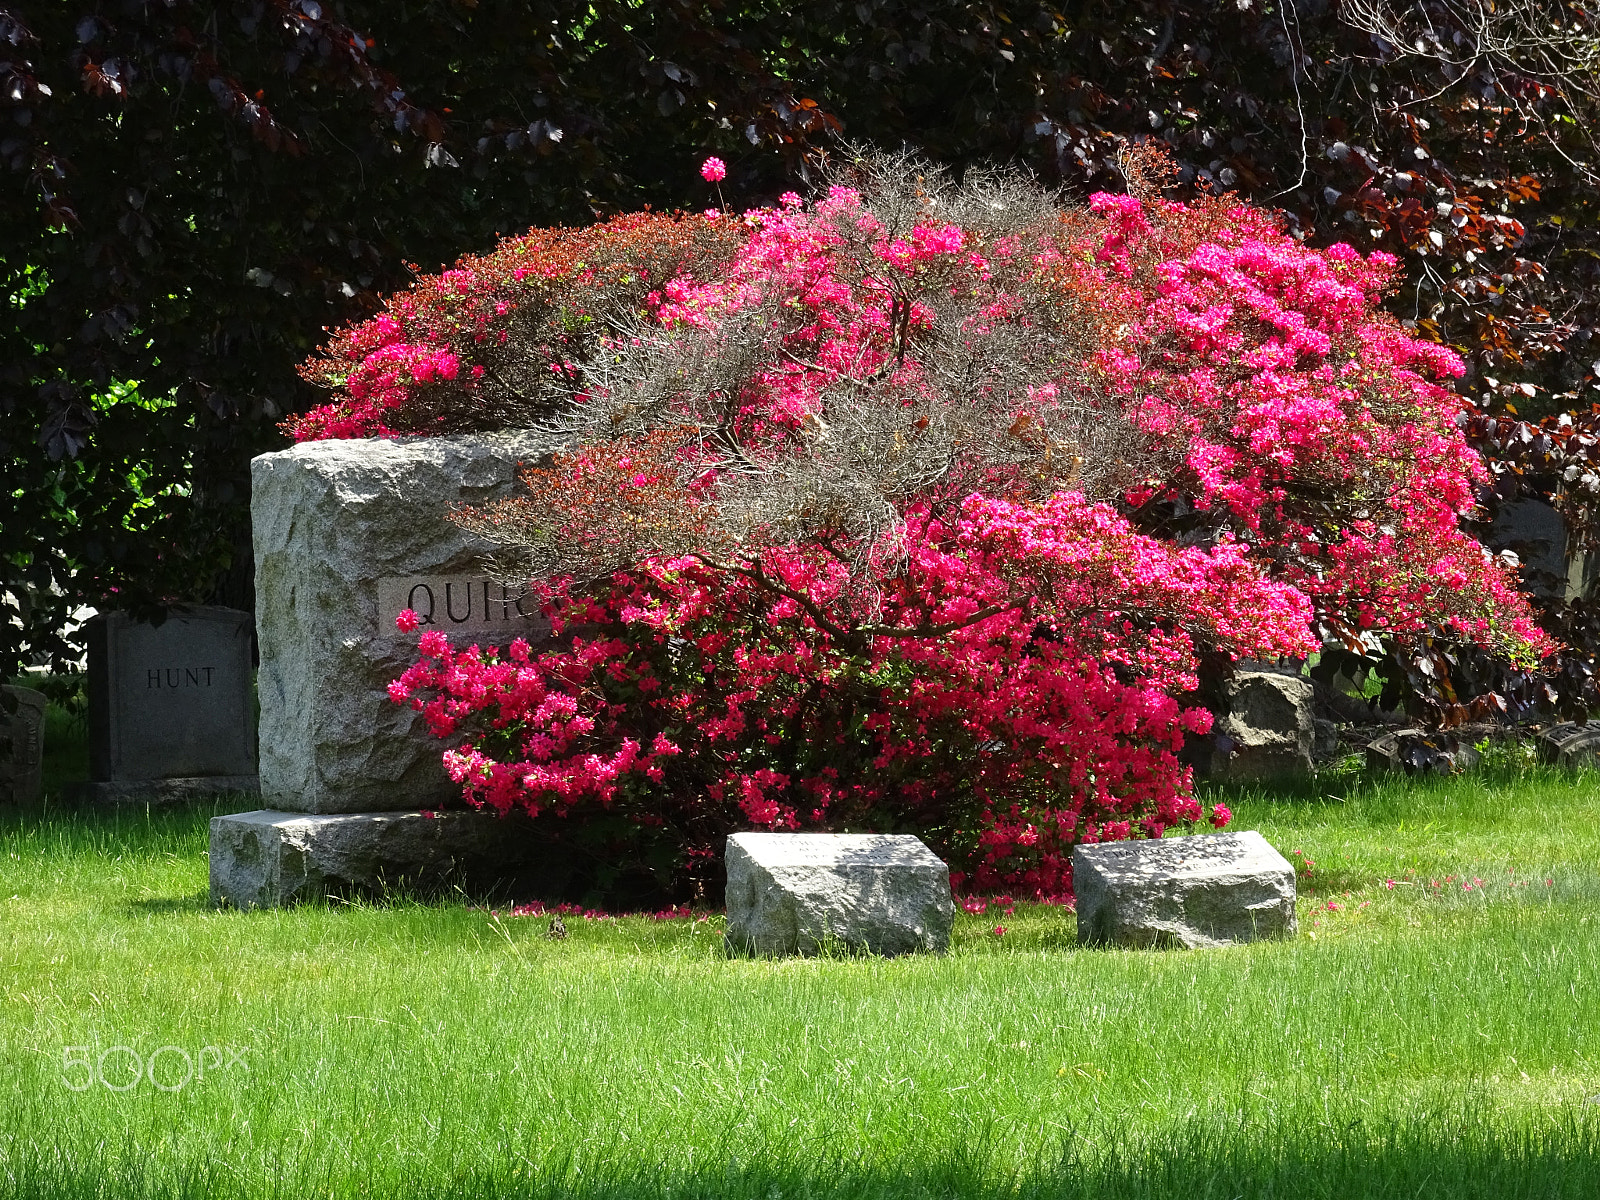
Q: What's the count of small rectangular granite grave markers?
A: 2